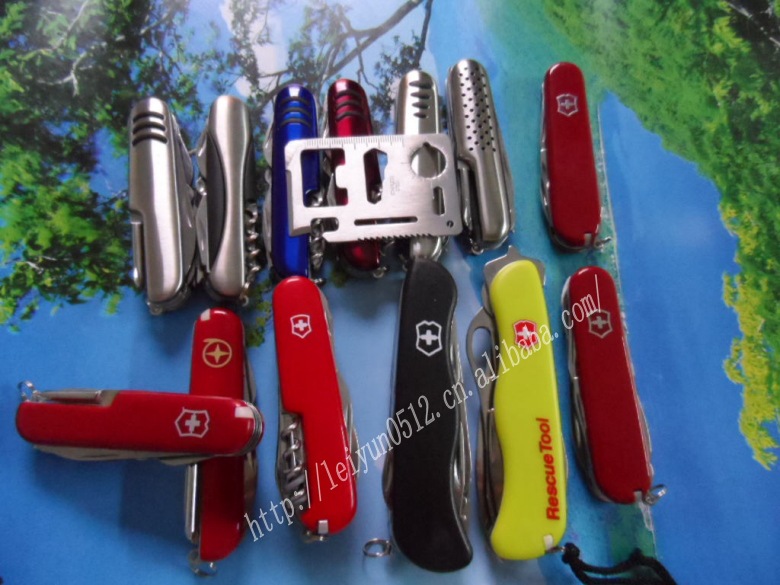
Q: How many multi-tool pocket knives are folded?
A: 13